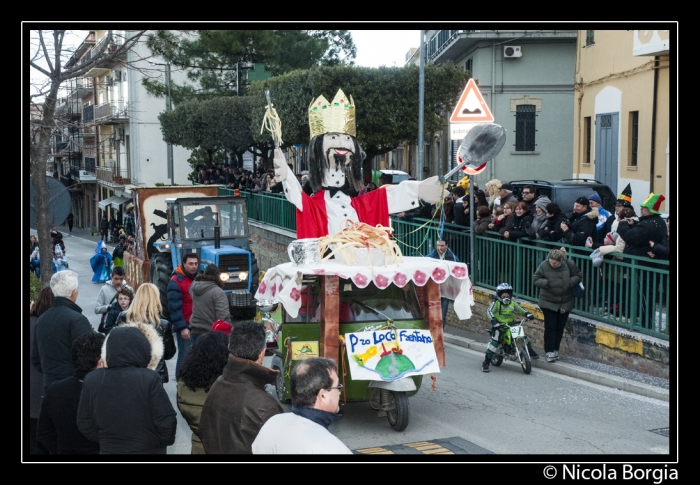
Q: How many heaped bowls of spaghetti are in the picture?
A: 1